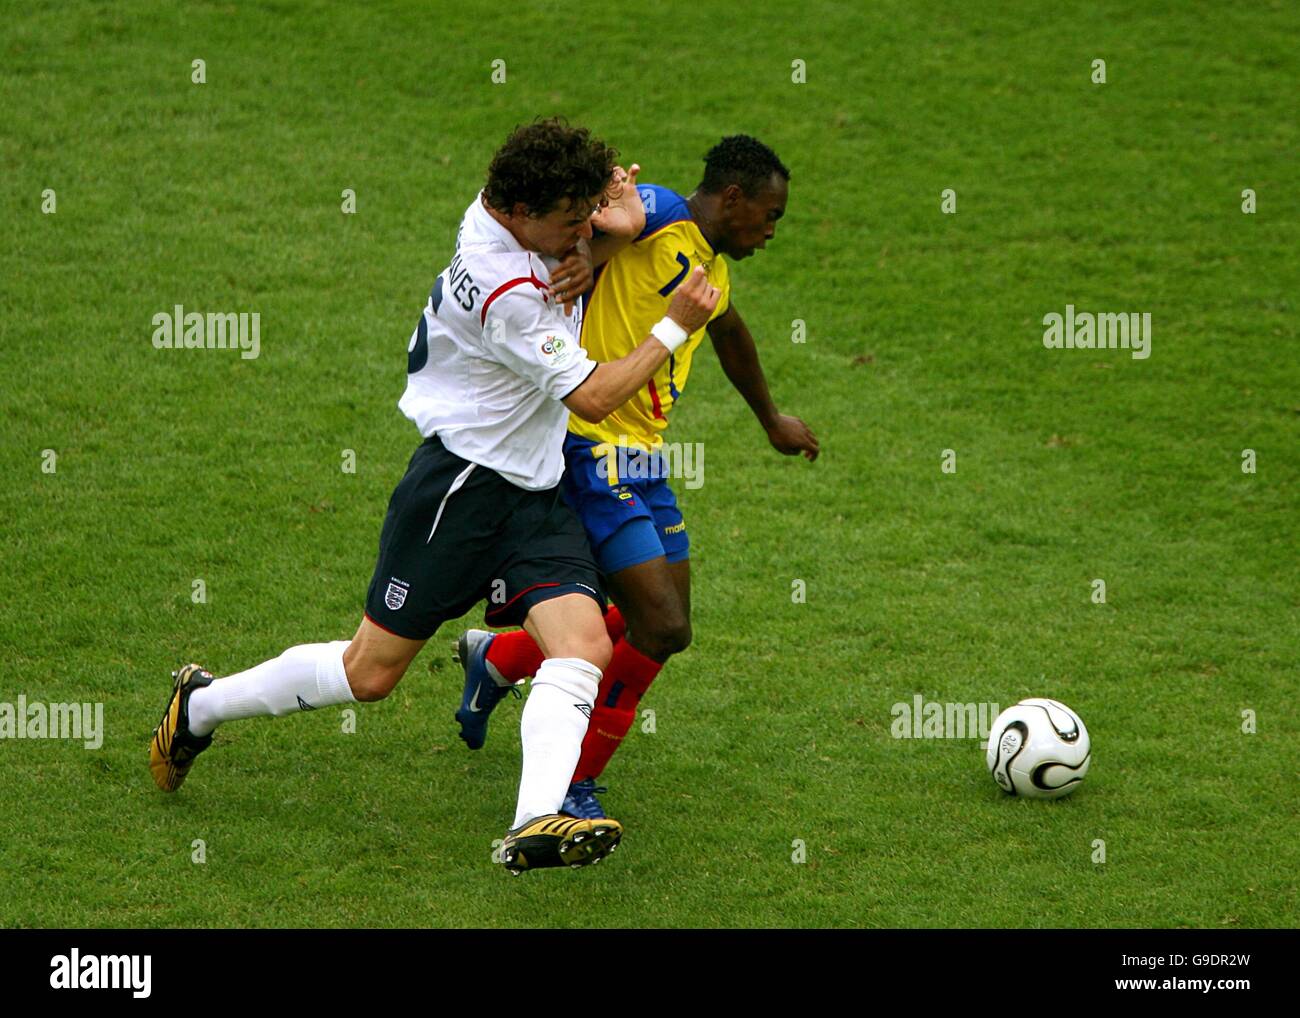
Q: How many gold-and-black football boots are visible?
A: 2